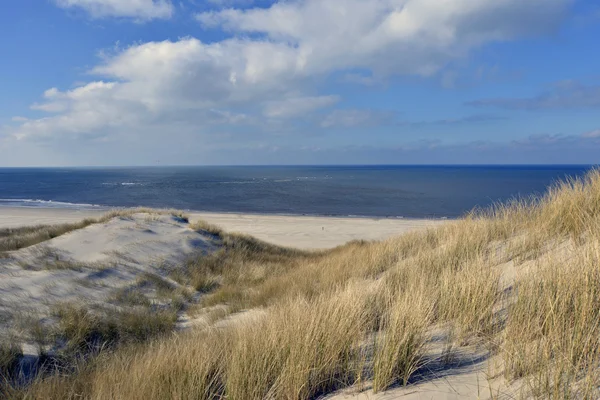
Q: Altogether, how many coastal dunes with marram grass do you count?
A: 2